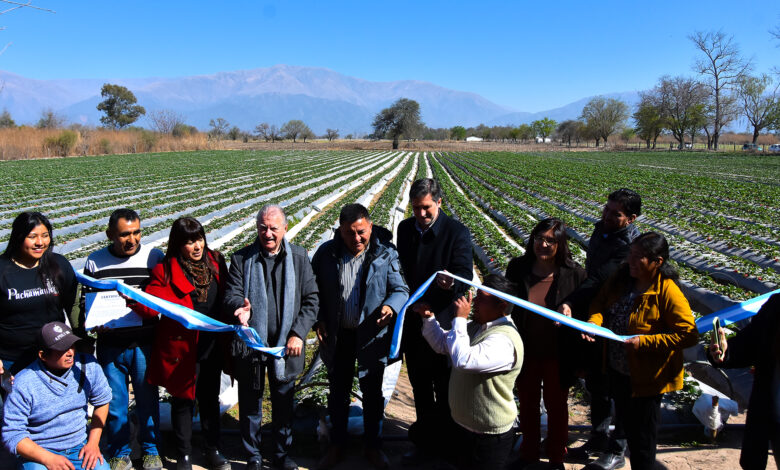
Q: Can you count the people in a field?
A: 12